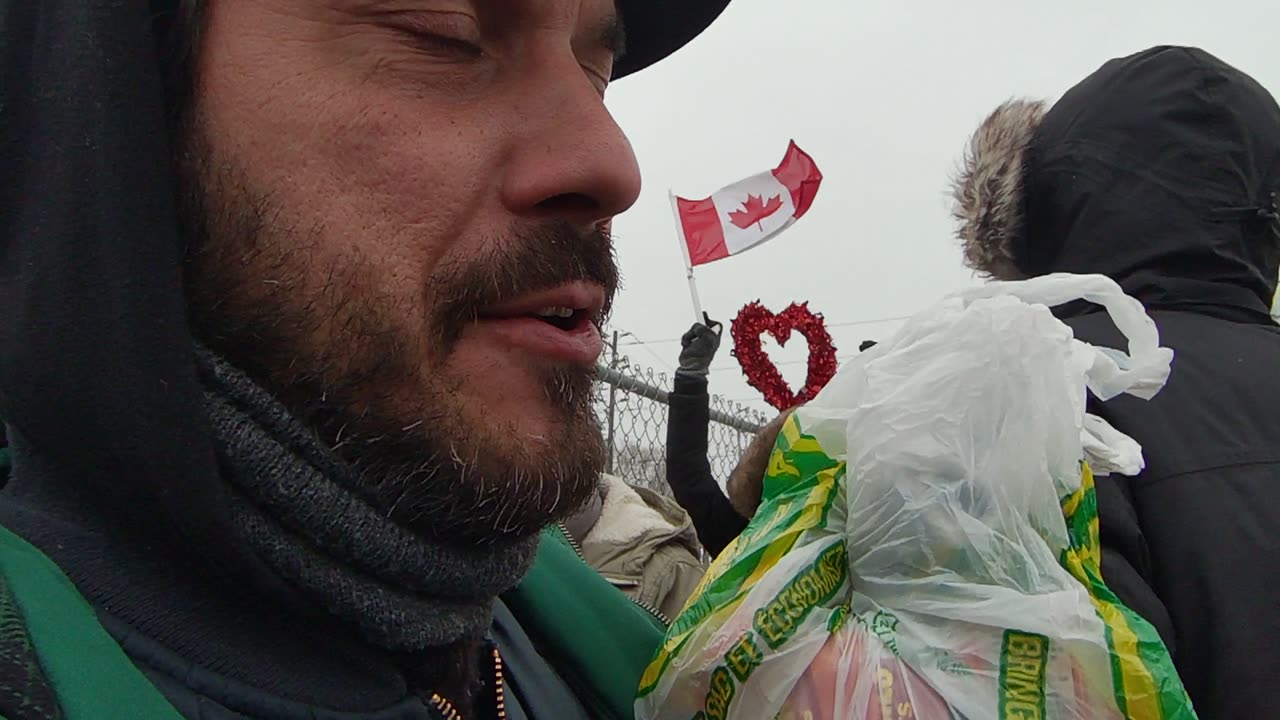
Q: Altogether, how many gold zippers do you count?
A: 1